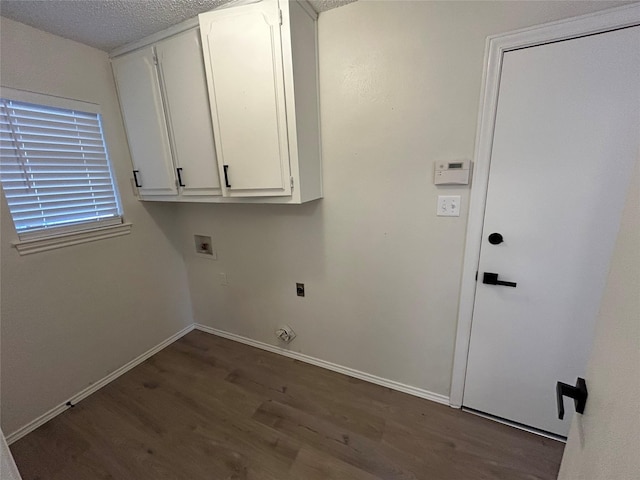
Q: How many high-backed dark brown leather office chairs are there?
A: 0